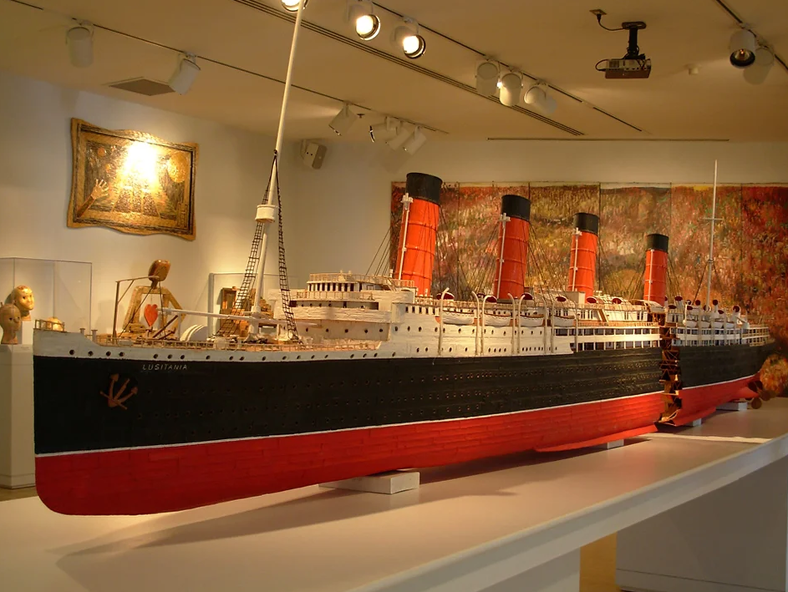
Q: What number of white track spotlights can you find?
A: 14